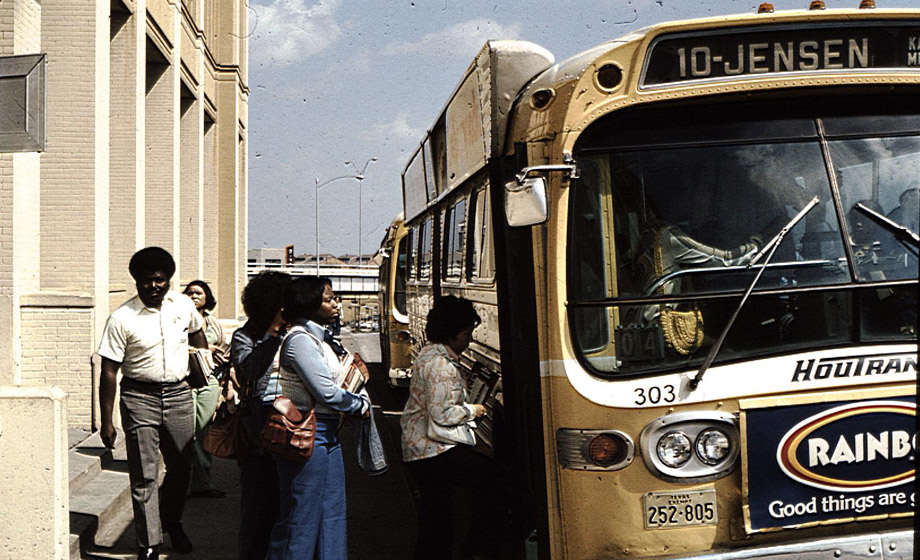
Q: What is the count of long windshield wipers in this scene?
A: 2